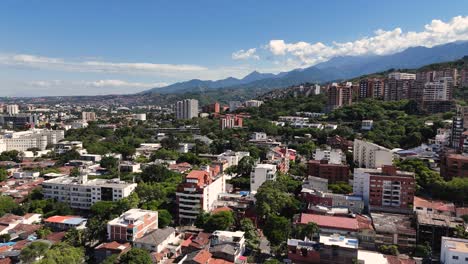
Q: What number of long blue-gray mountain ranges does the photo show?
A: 1